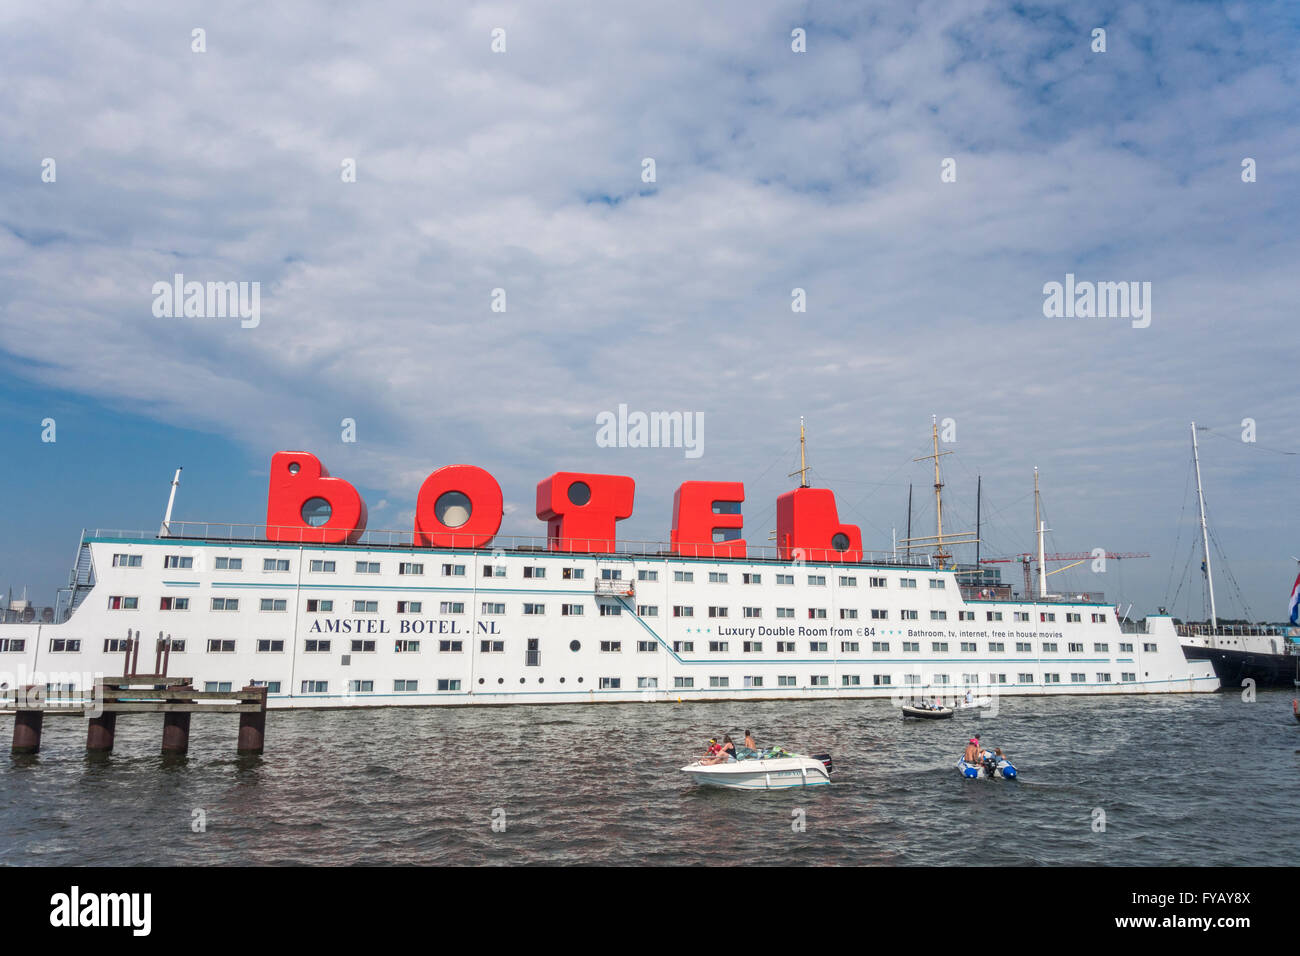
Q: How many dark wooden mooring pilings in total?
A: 4